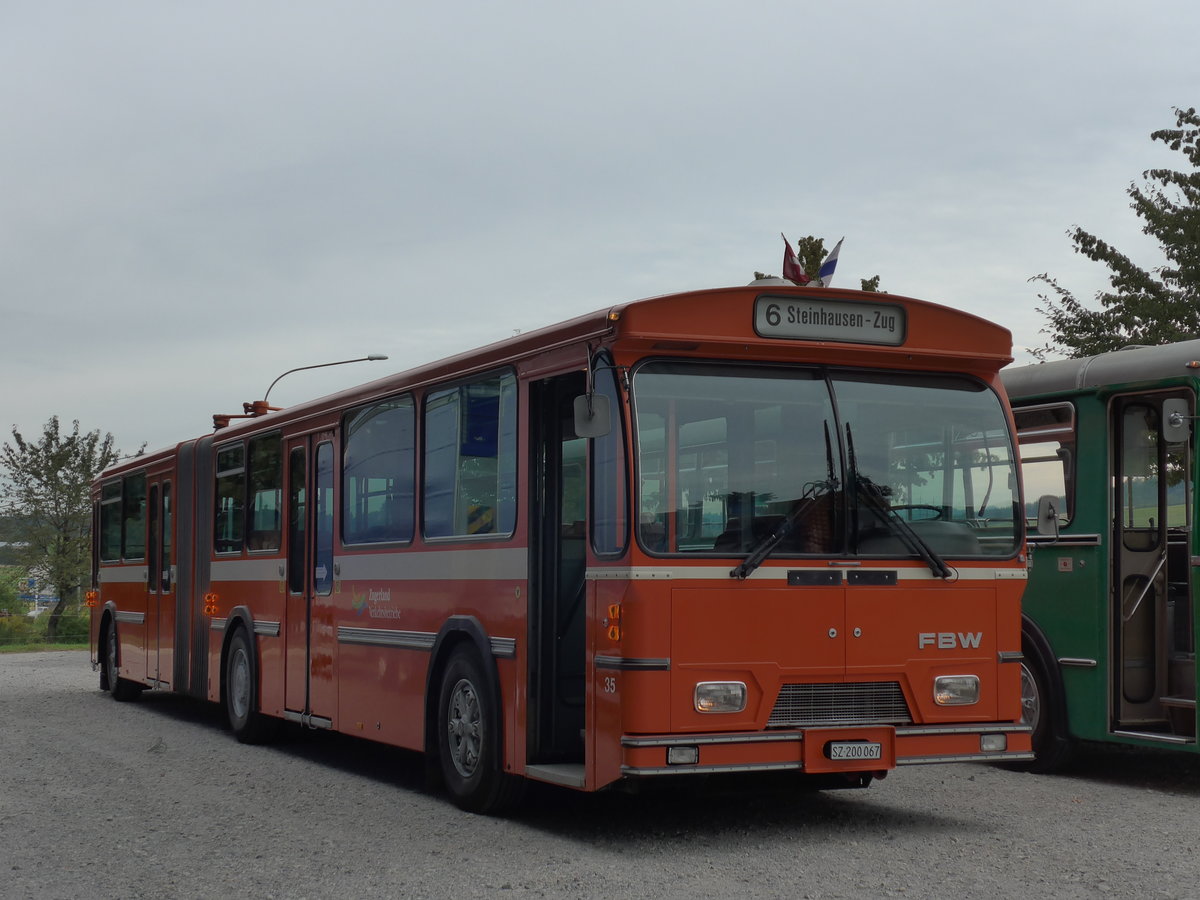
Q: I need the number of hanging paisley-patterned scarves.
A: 0